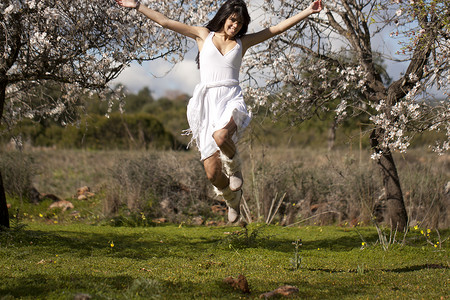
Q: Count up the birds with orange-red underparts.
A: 0